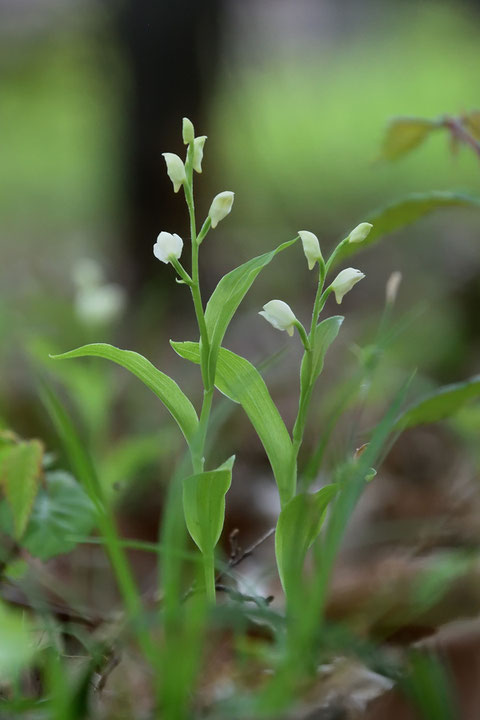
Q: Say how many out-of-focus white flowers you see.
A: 2